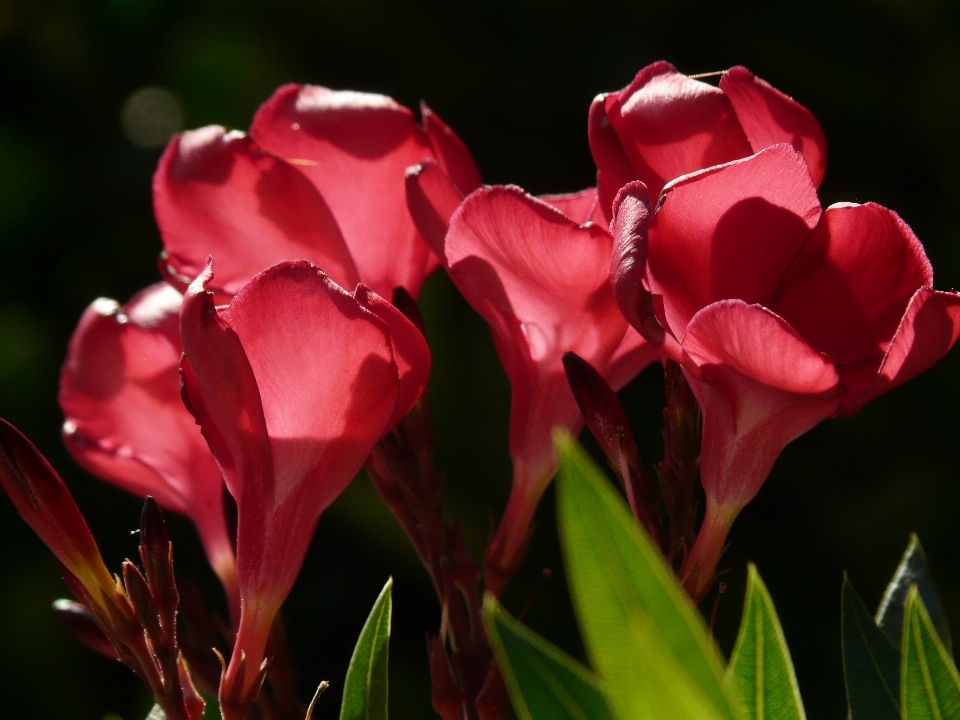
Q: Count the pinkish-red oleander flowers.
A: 6